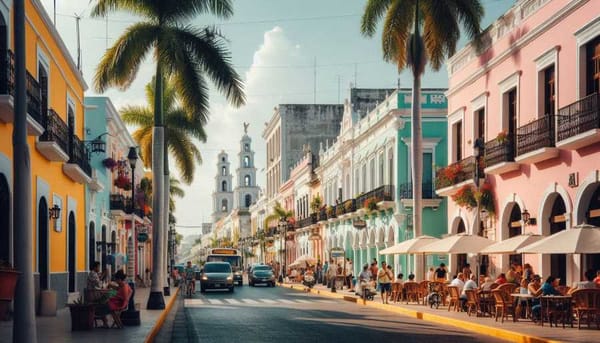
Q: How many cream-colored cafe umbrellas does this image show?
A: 4